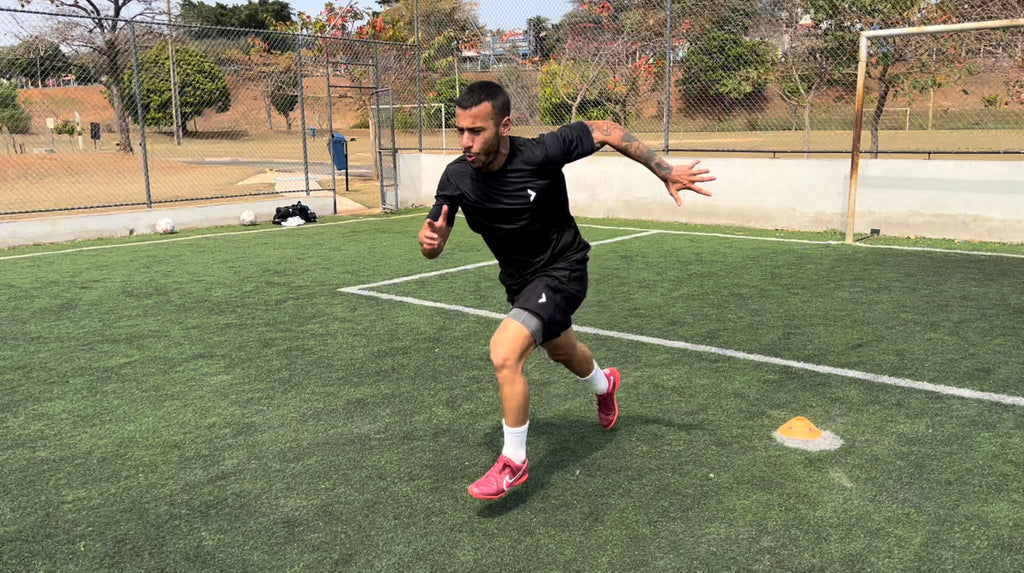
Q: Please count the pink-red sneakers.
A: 2